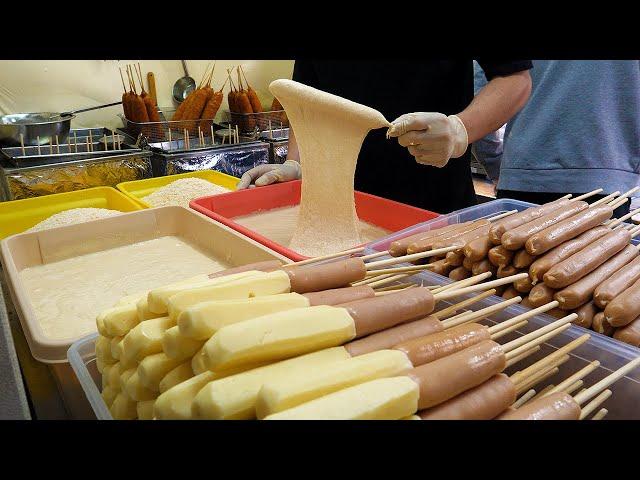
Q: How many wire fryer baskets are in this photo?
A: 2